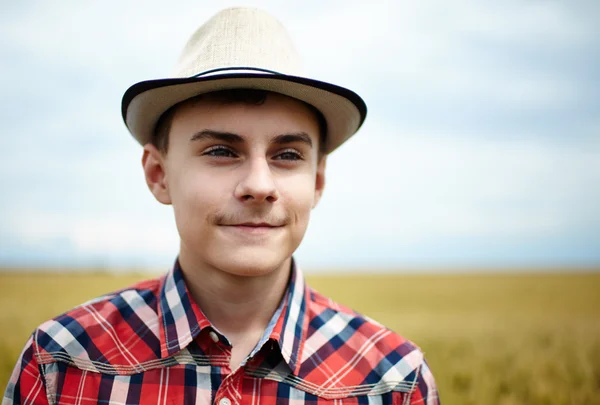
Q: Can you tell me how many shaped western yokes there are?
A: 2